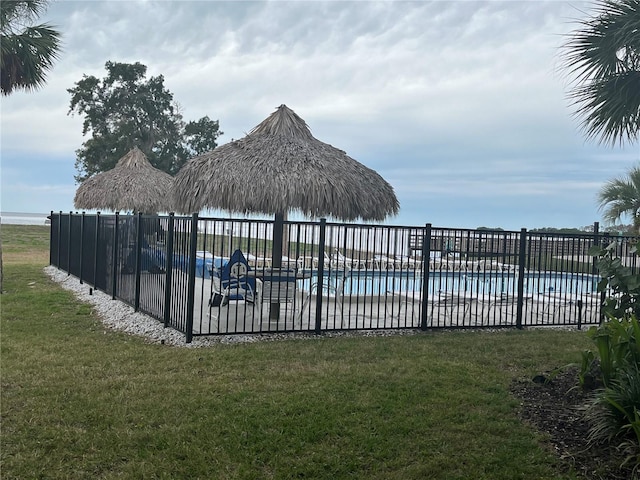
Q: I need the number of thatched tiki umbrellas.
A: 2